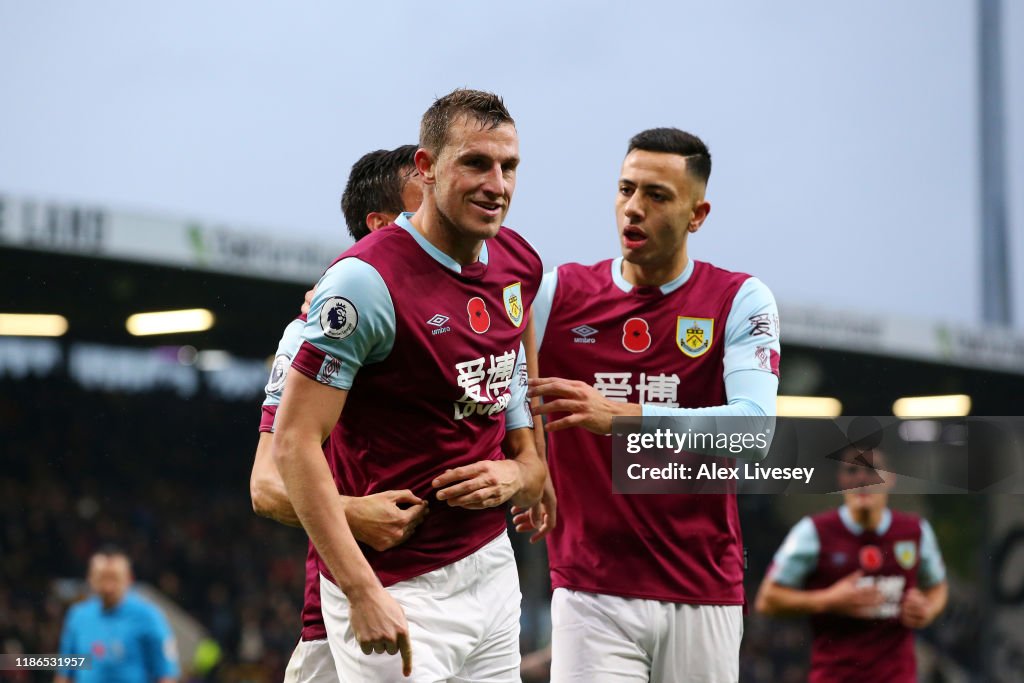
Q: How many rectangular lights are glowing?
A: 4